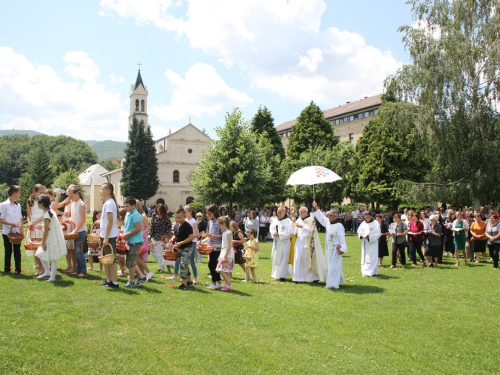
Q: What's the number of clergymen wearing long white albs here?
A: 4